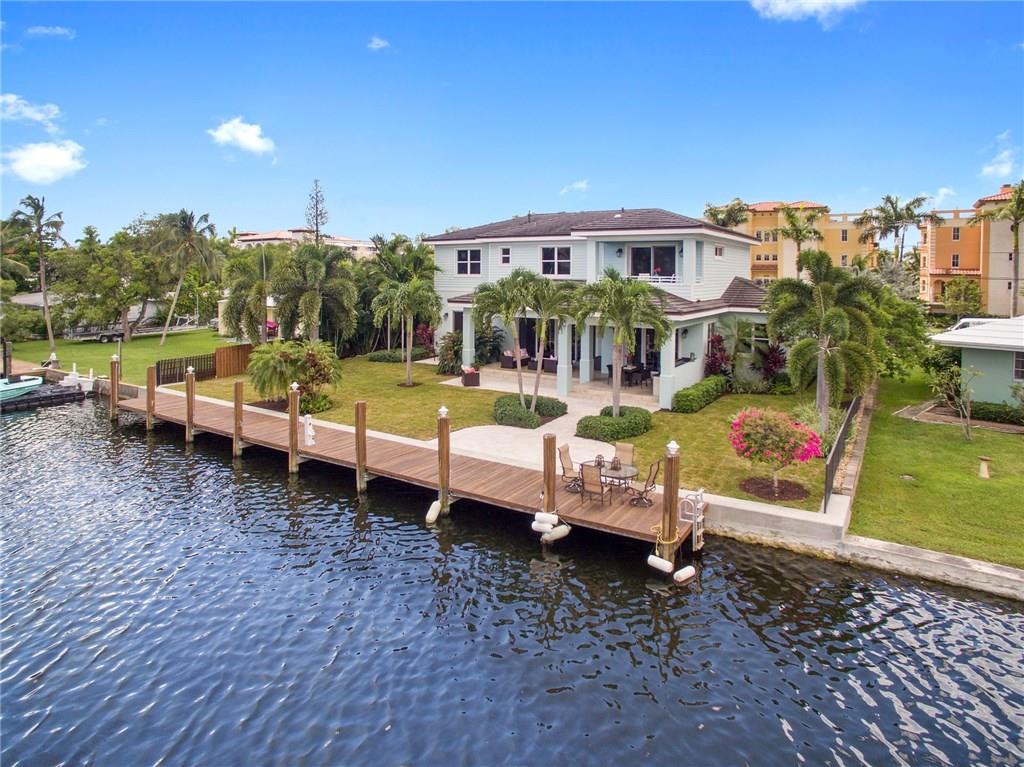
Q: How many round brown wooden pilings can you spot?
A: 9